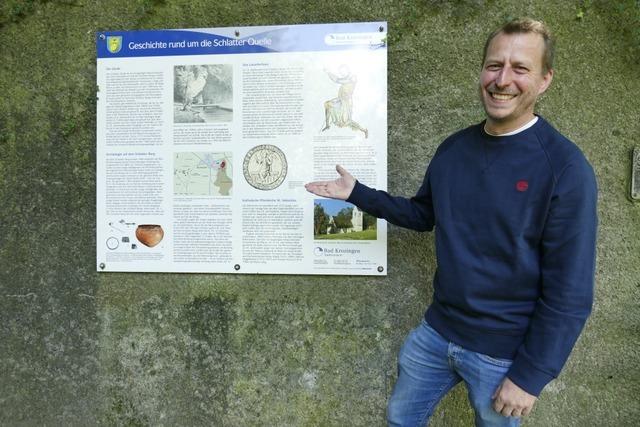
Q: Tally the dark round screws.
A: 6